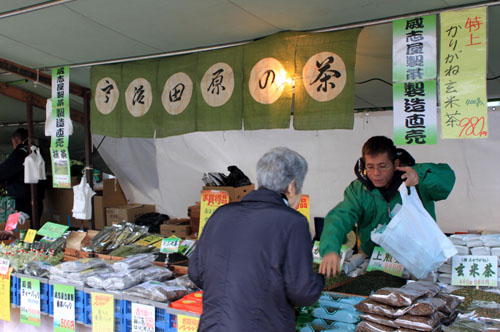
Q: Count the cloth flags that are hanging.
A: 6